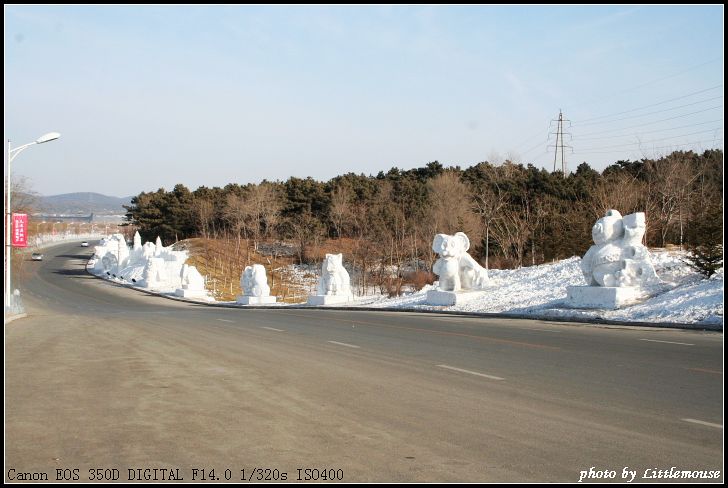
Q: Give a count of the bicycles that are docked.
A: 0